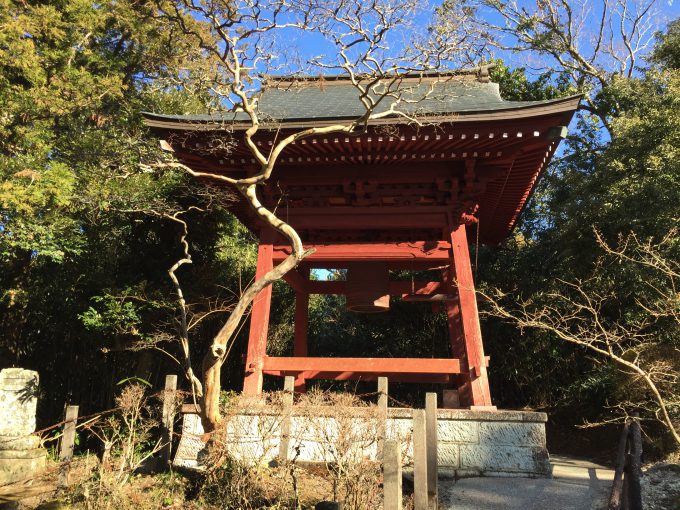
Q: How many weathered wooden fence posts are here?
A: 7